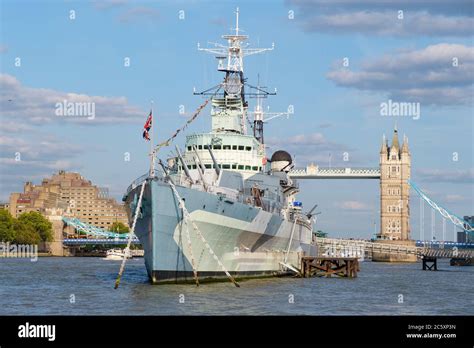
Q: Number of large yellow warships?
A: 0